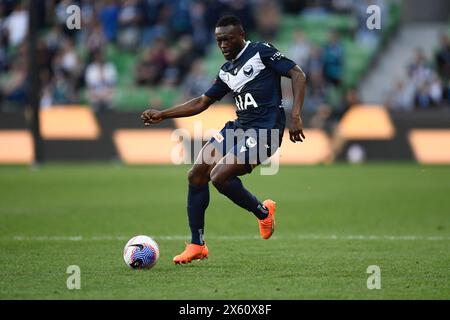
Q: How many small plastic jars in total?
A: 0